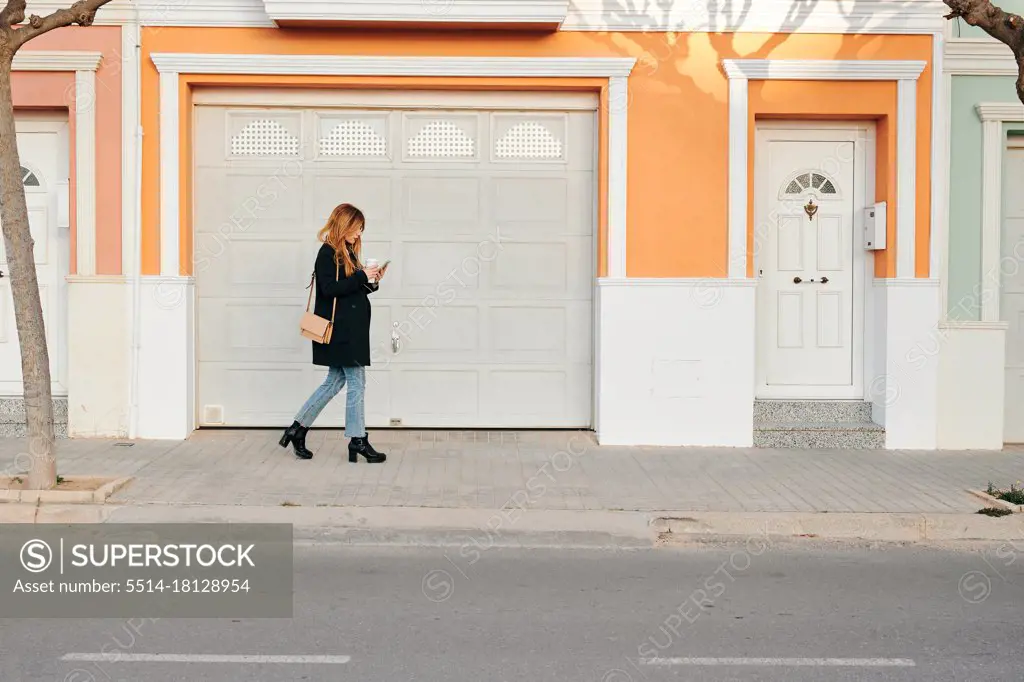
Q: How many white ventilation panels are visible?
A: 4